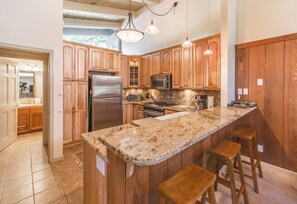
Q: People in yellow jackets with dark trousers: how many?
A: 0